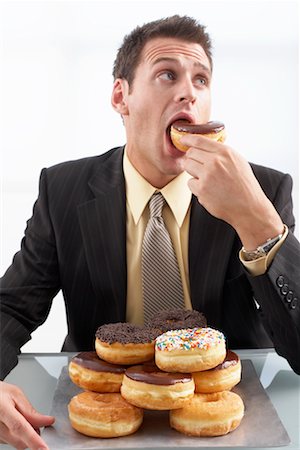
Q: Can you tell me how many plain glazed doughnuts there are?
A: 2